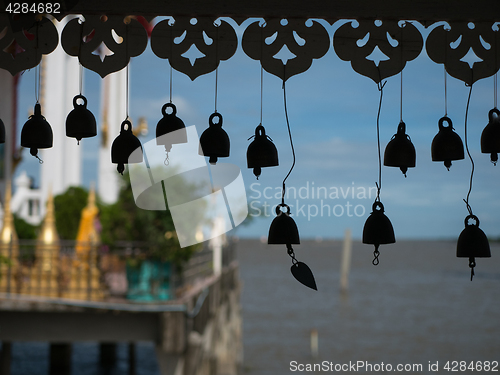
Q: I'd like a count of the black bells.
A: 13